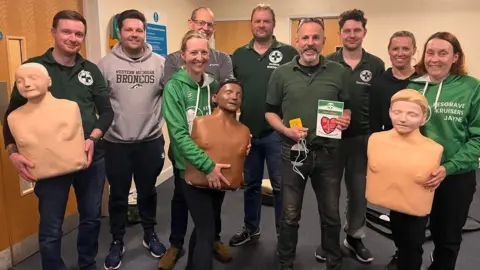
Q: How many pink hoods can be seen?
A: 0